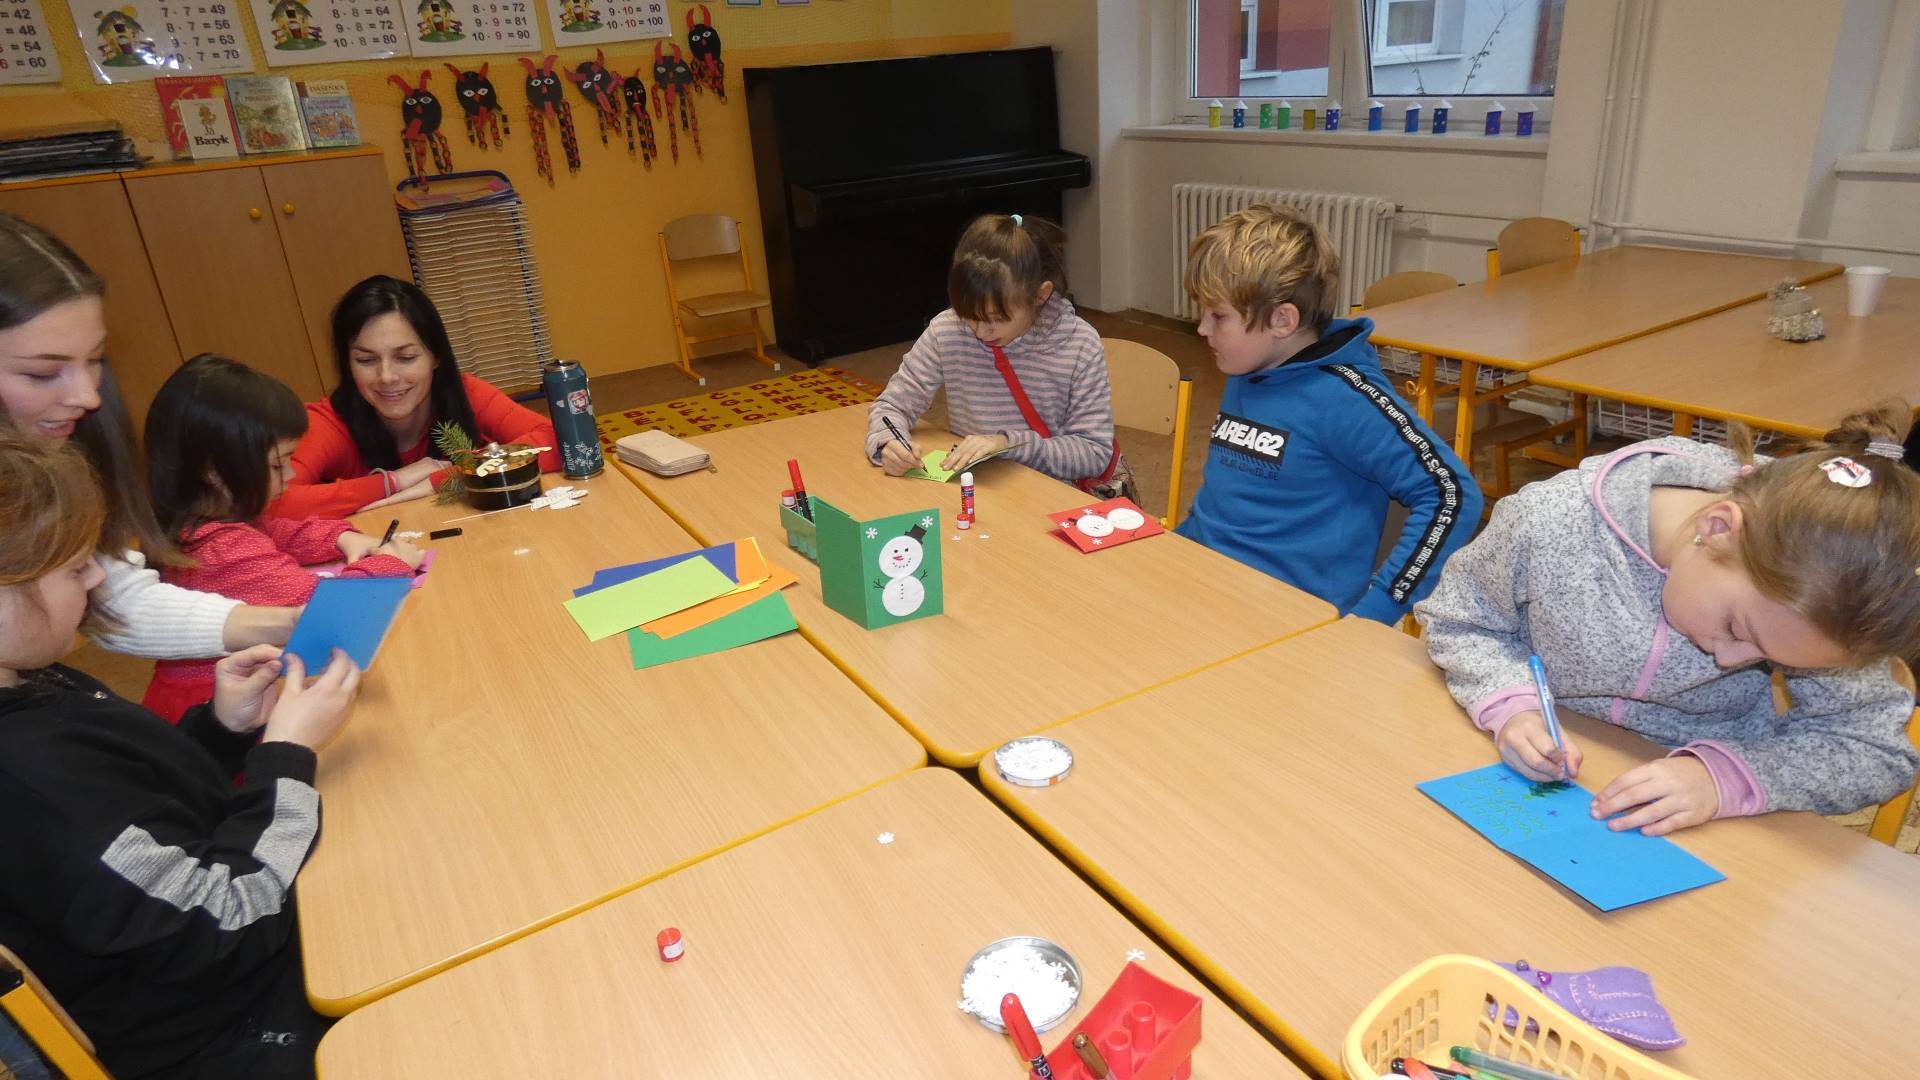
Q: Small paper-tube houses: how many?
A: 11